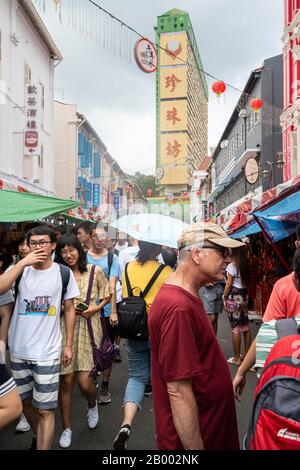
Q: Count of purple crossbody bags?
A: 1